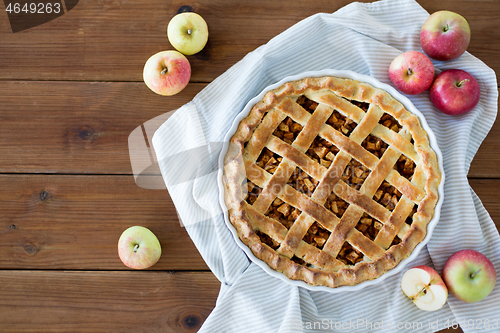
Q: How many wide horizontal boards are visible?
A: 4